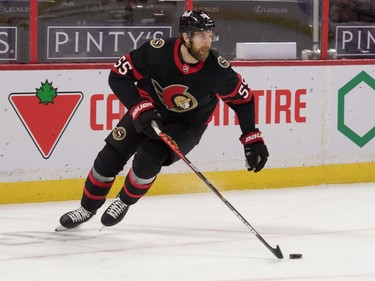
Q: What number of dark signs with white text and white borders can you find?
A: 3